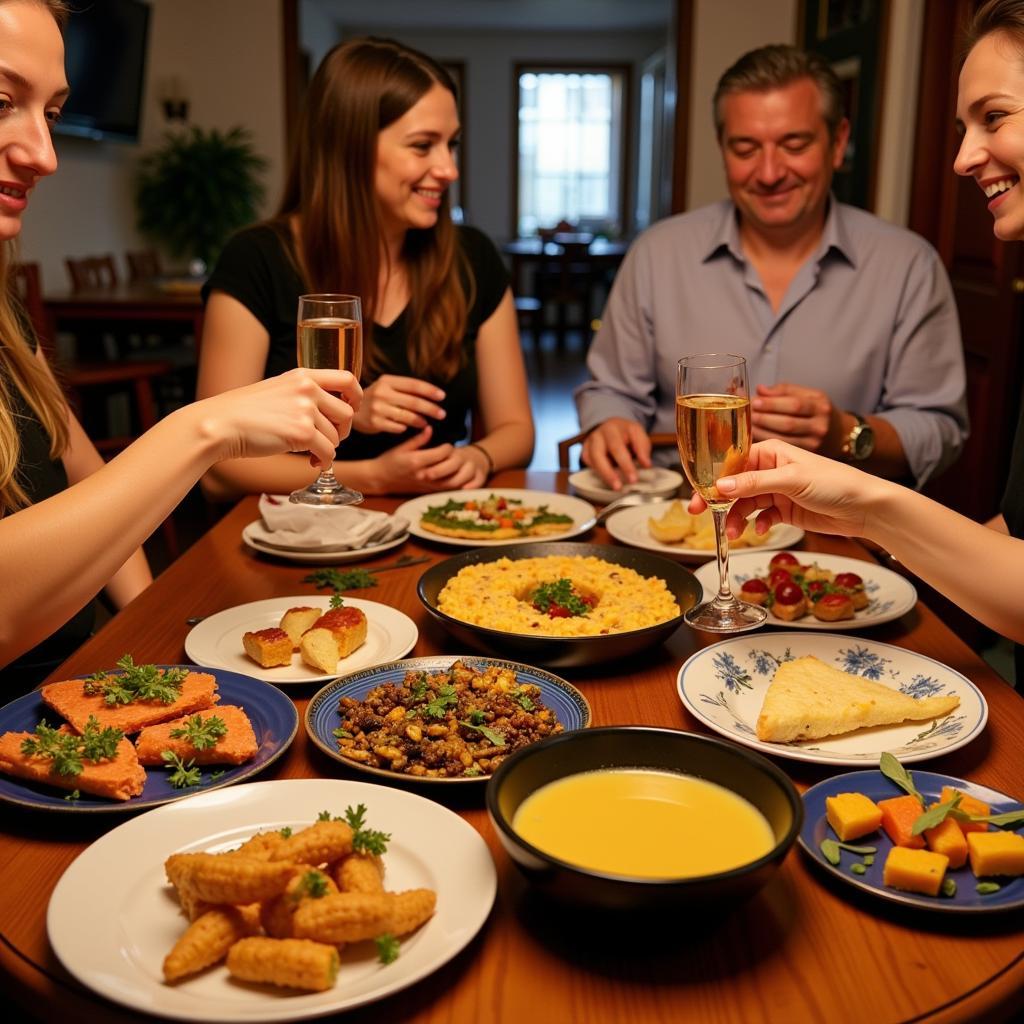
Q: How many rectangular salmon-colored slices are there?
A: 3